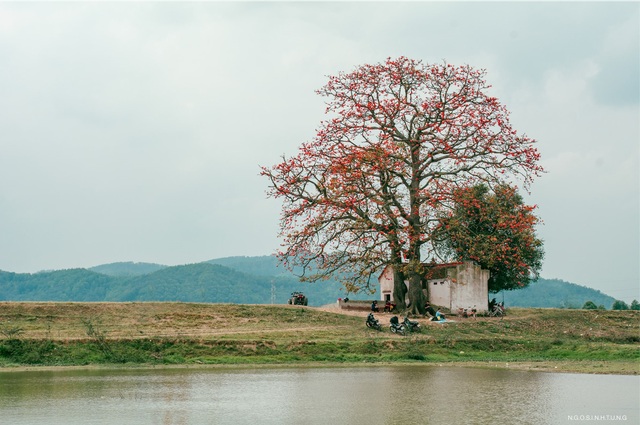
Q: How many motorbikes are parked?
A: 3